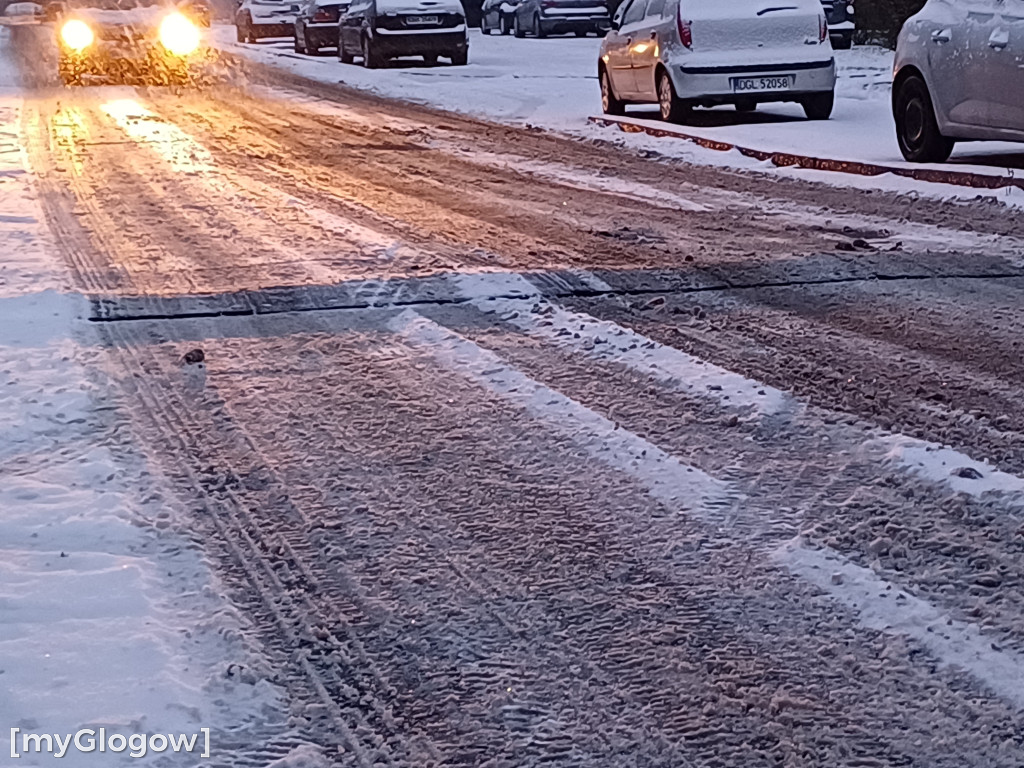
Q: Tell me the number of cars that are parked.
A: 8